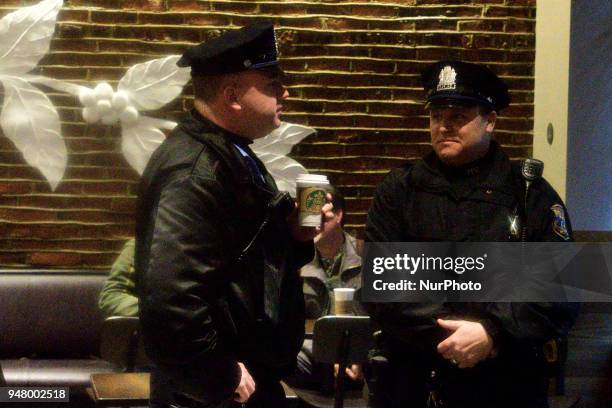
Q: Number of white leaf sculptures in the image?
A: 6